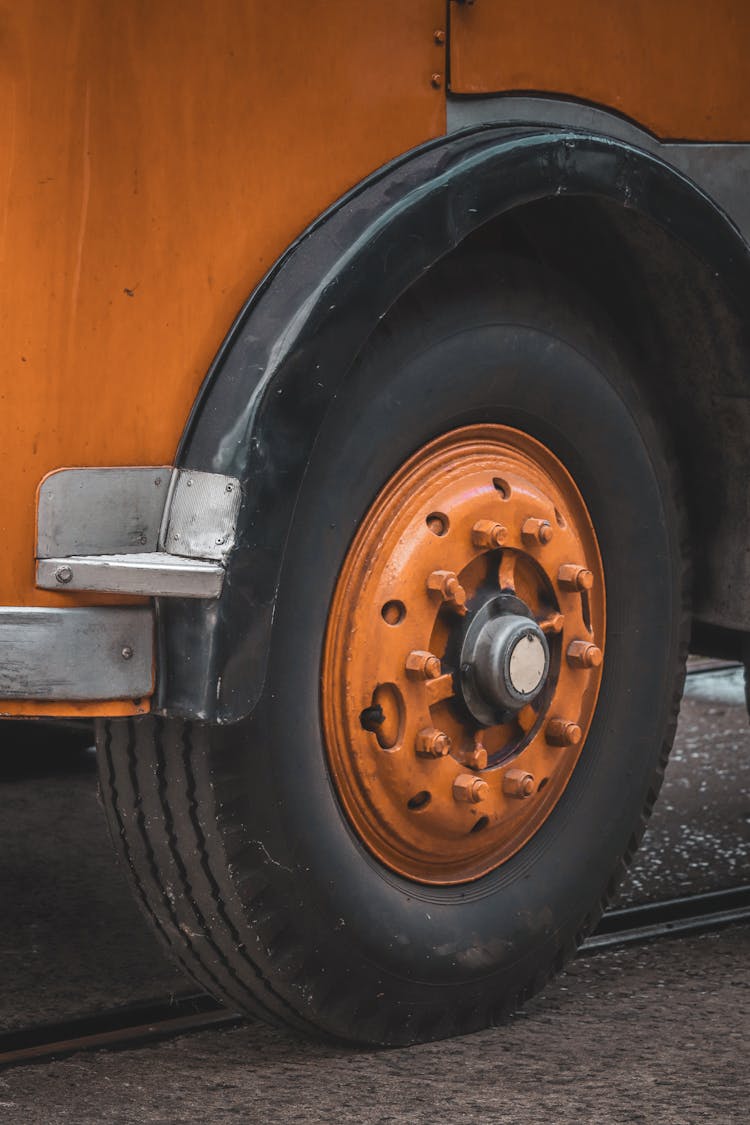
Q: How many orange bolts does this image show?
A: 10